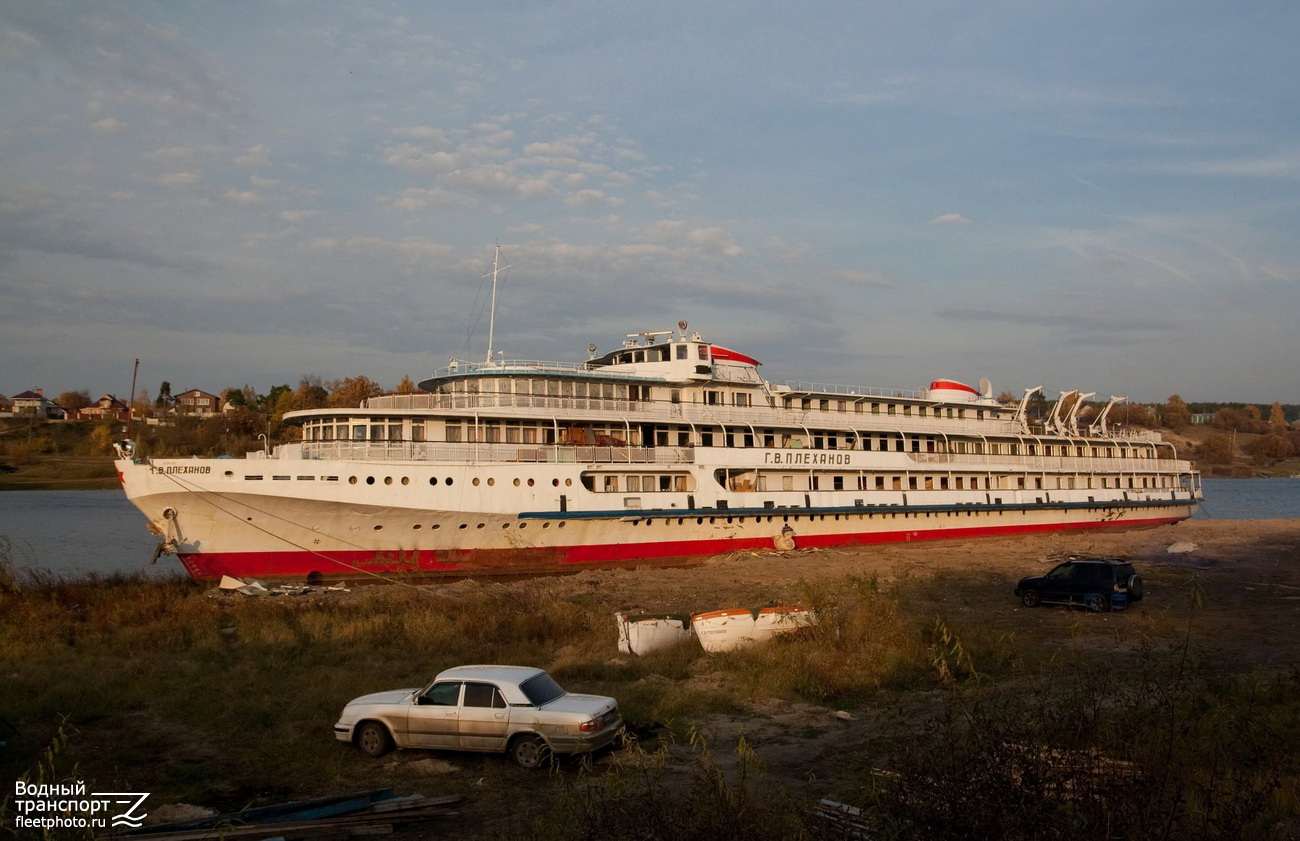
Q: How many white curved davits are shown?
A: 4